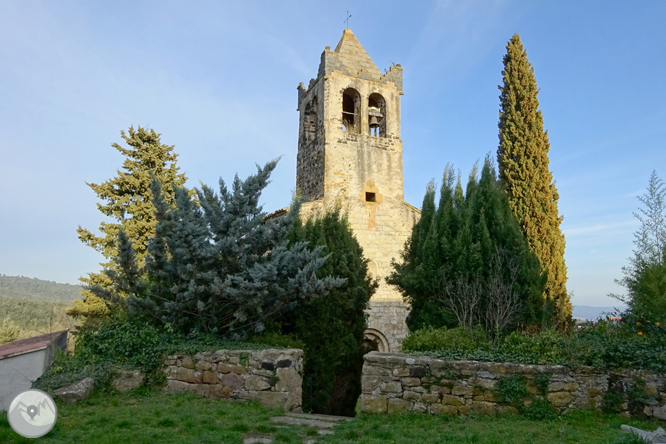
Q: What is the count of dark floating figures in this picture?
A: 0